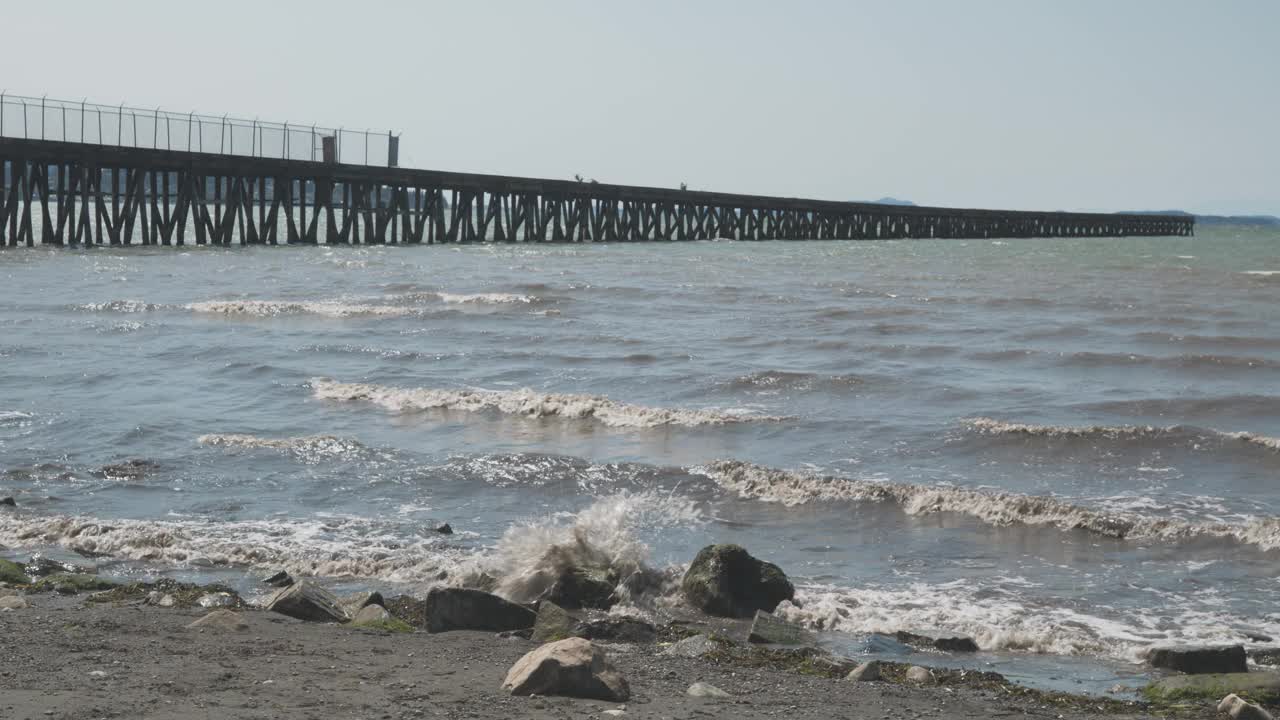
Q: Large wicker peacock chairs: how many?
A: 0